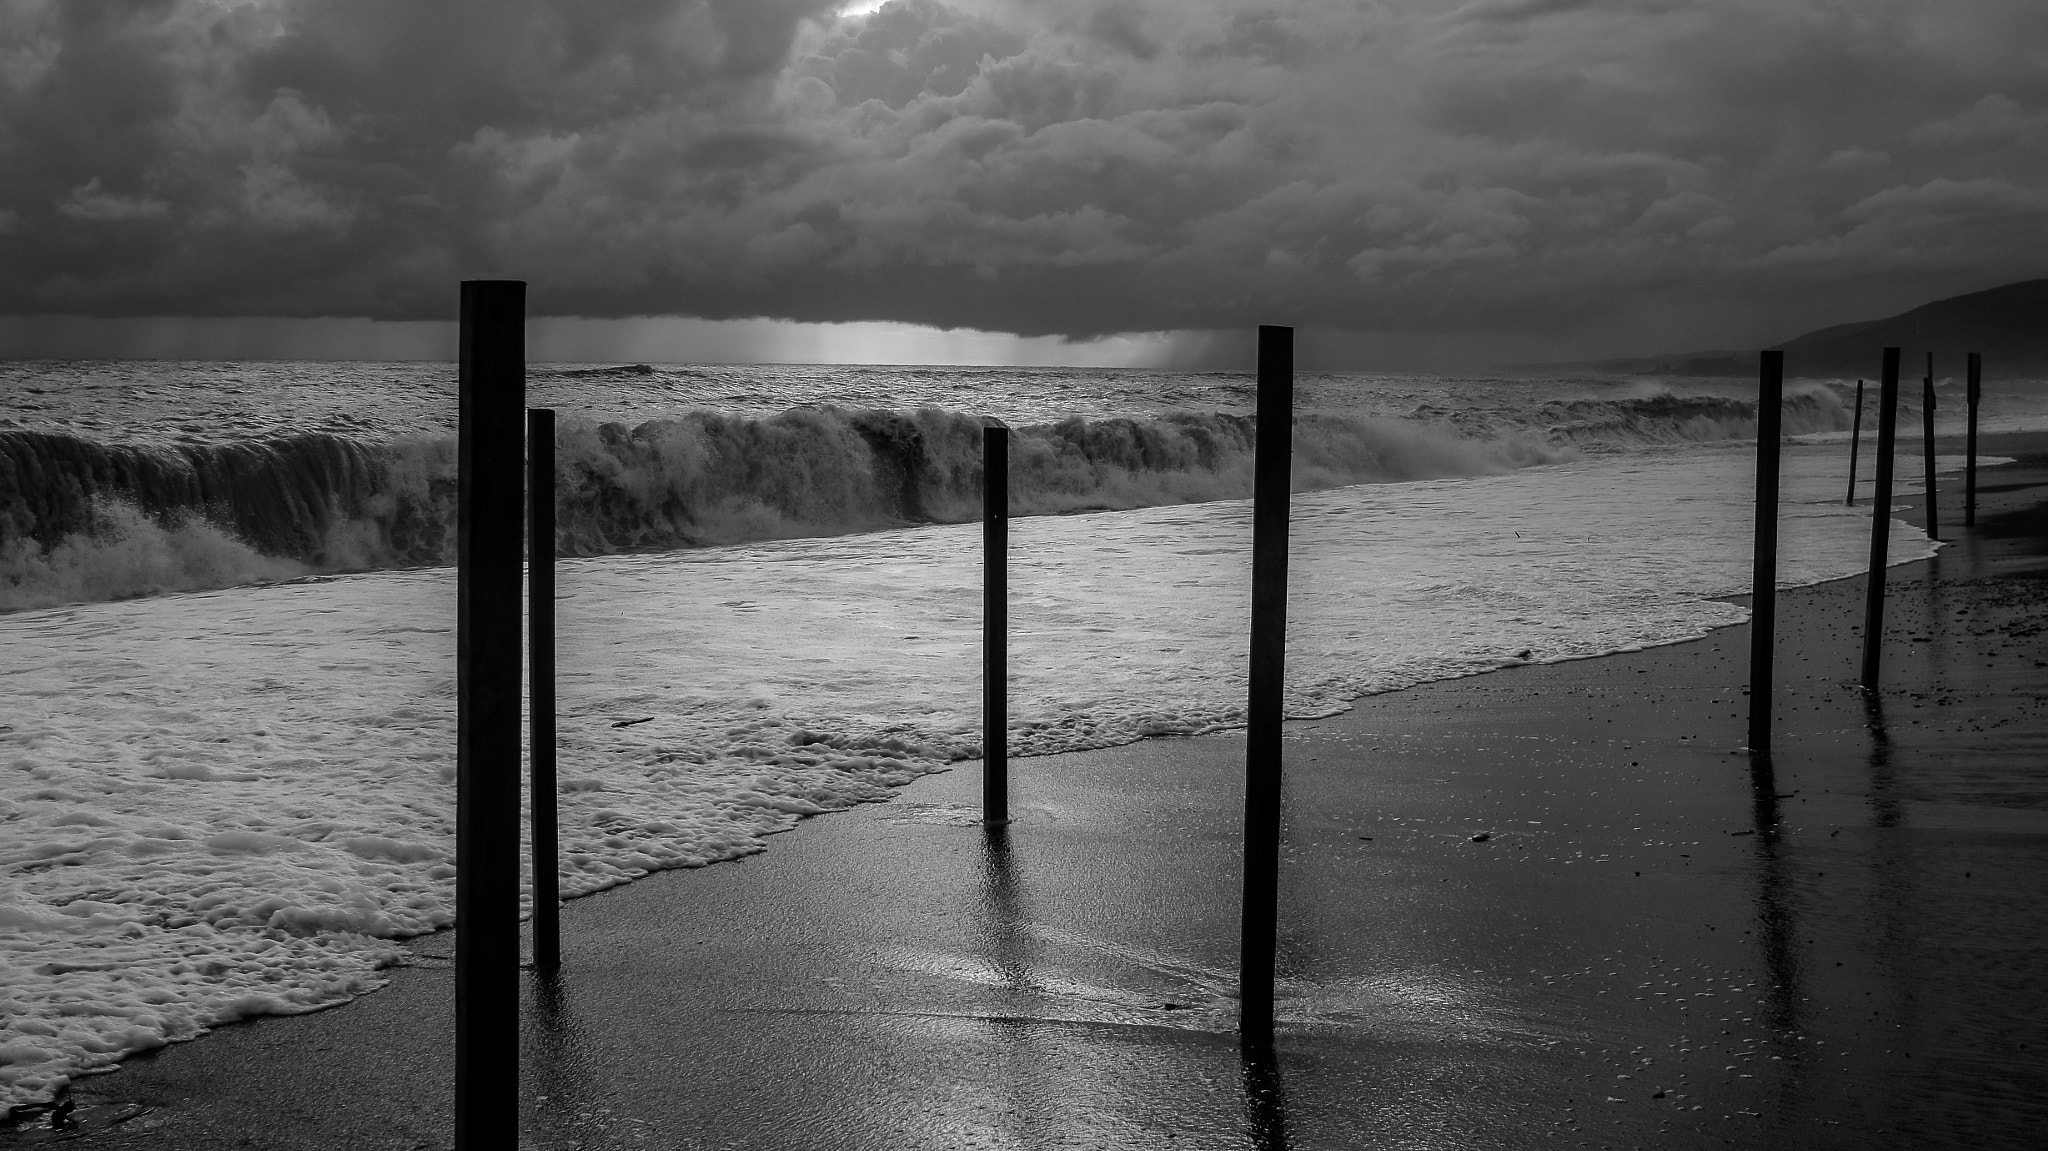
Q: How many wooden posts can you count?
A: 9